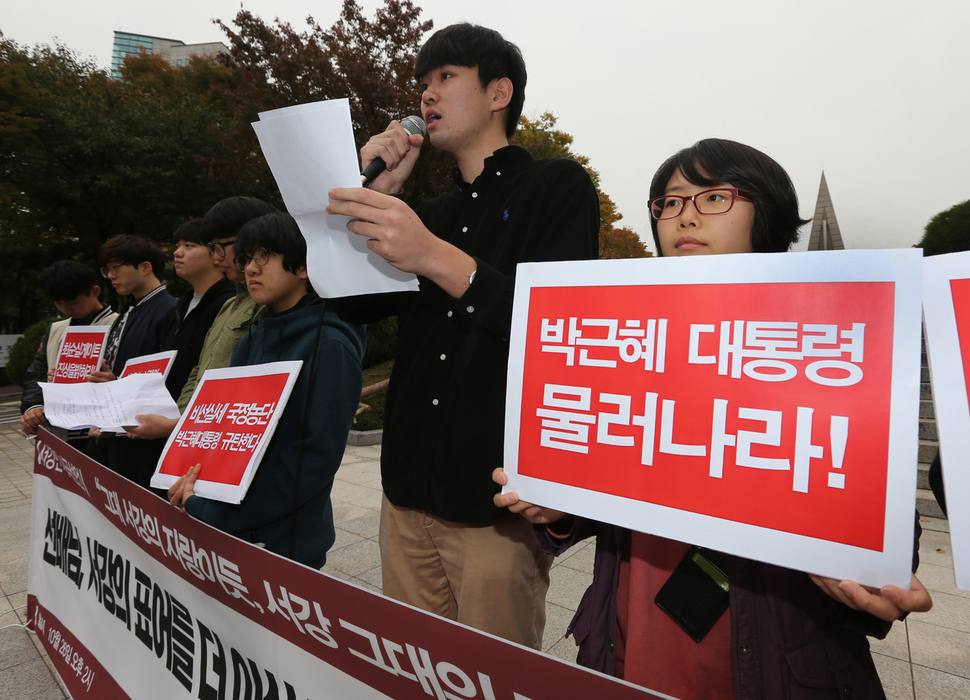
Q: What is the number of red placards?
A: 5